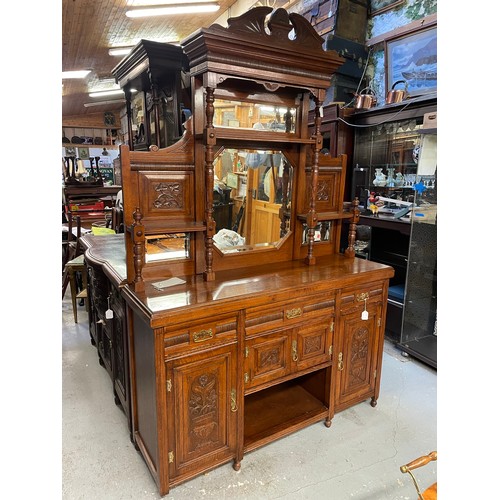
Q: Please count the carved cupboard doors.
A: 4